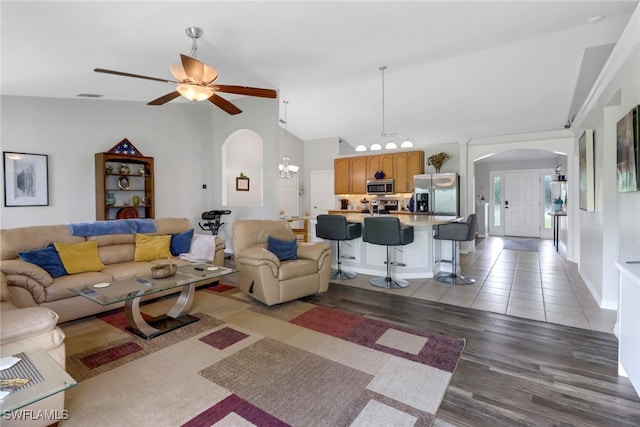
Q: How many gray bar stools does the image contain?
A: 3